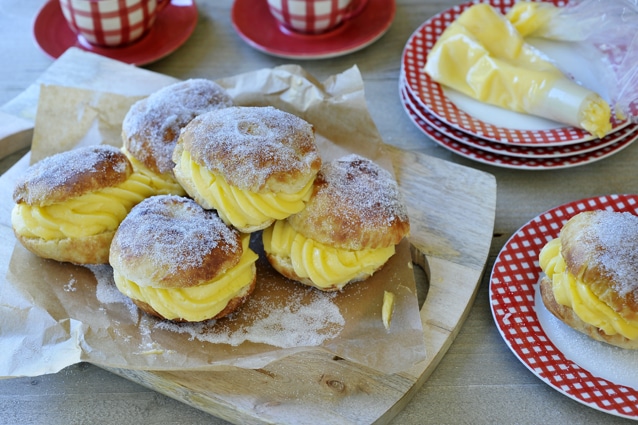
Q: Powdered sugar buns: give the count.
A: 6